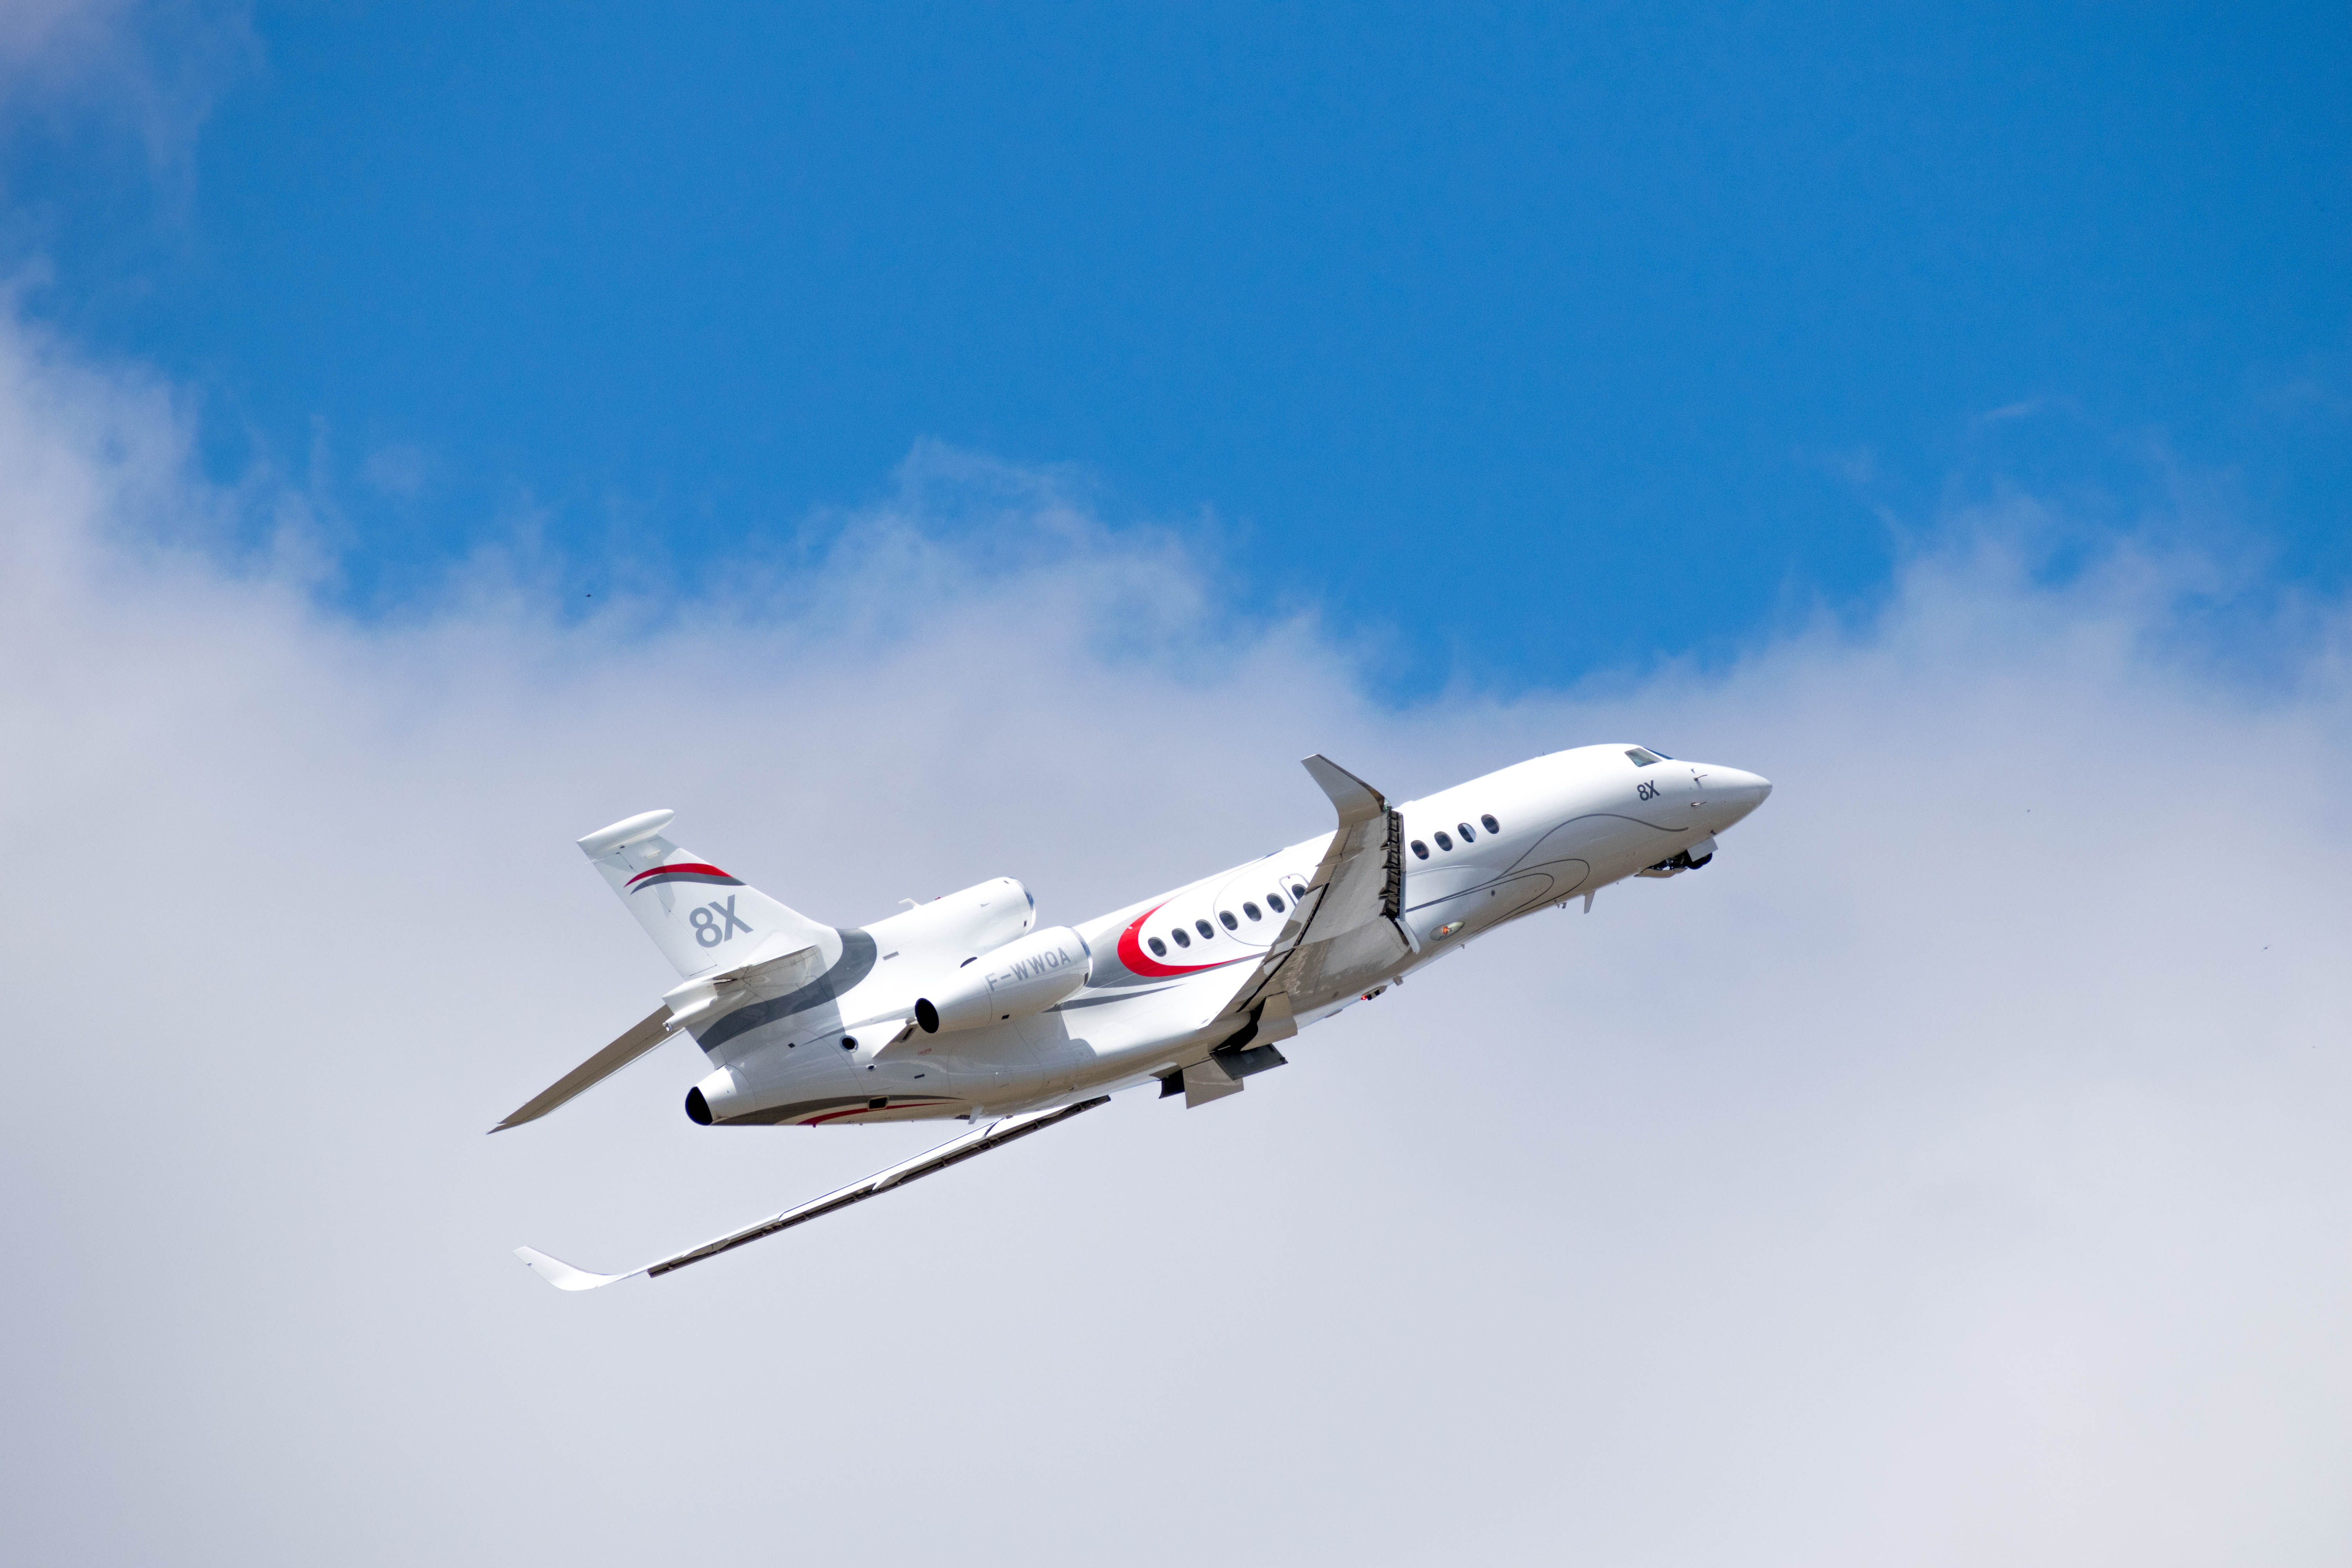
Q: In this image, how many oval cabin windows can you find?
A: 11